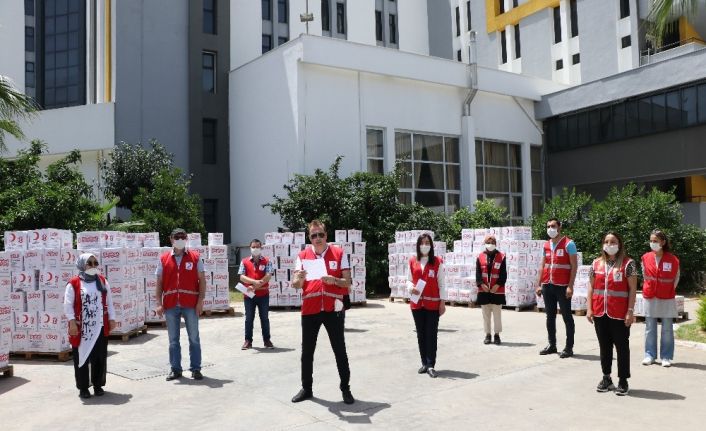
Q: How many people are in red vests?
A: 9